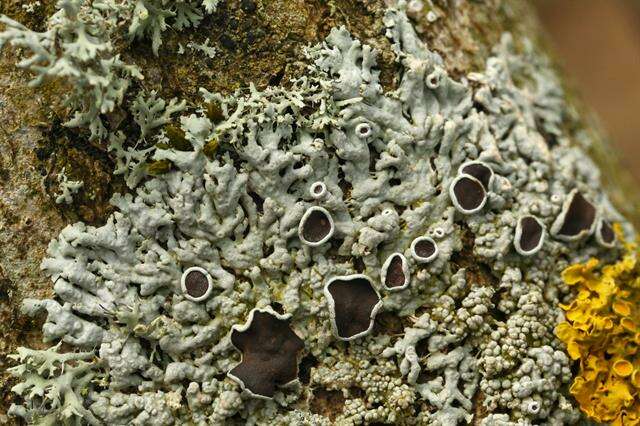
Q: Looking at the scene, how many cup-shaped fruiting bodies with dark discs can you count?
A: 11